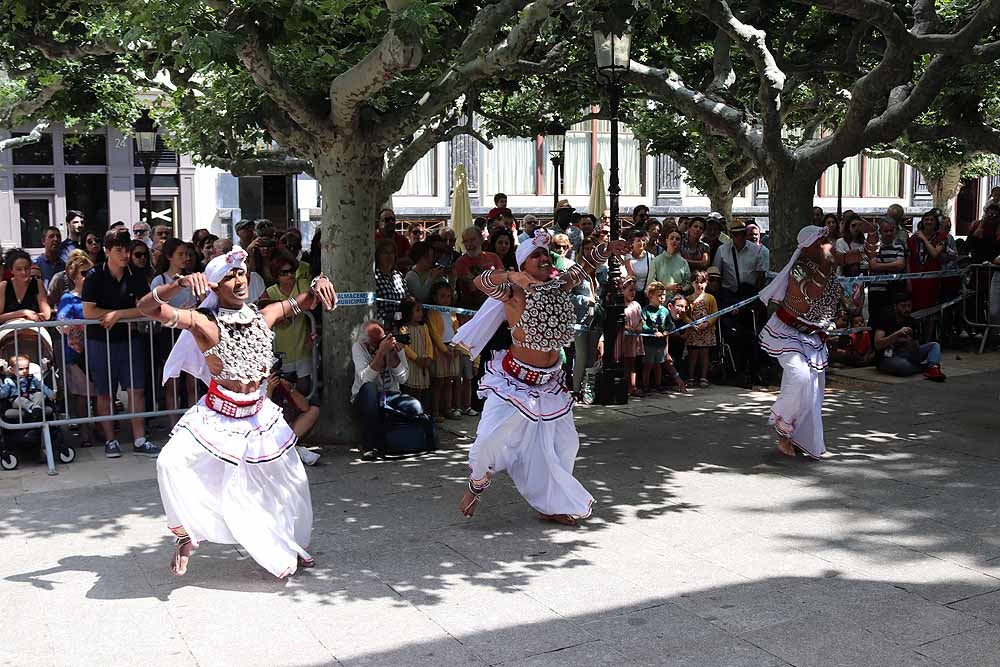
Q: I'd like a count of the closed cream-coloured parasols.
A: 2